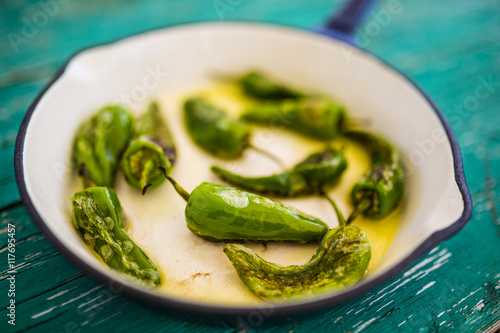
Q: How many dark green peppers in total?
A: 10